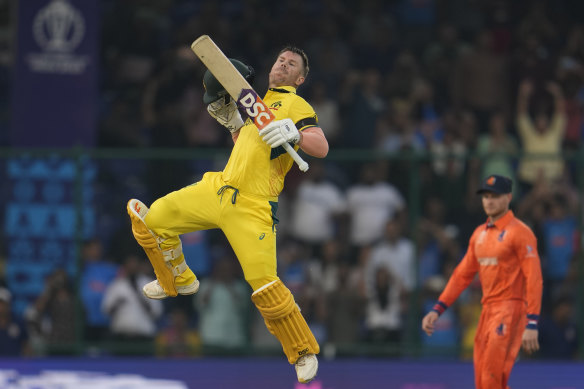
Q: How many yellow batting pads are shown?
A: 2